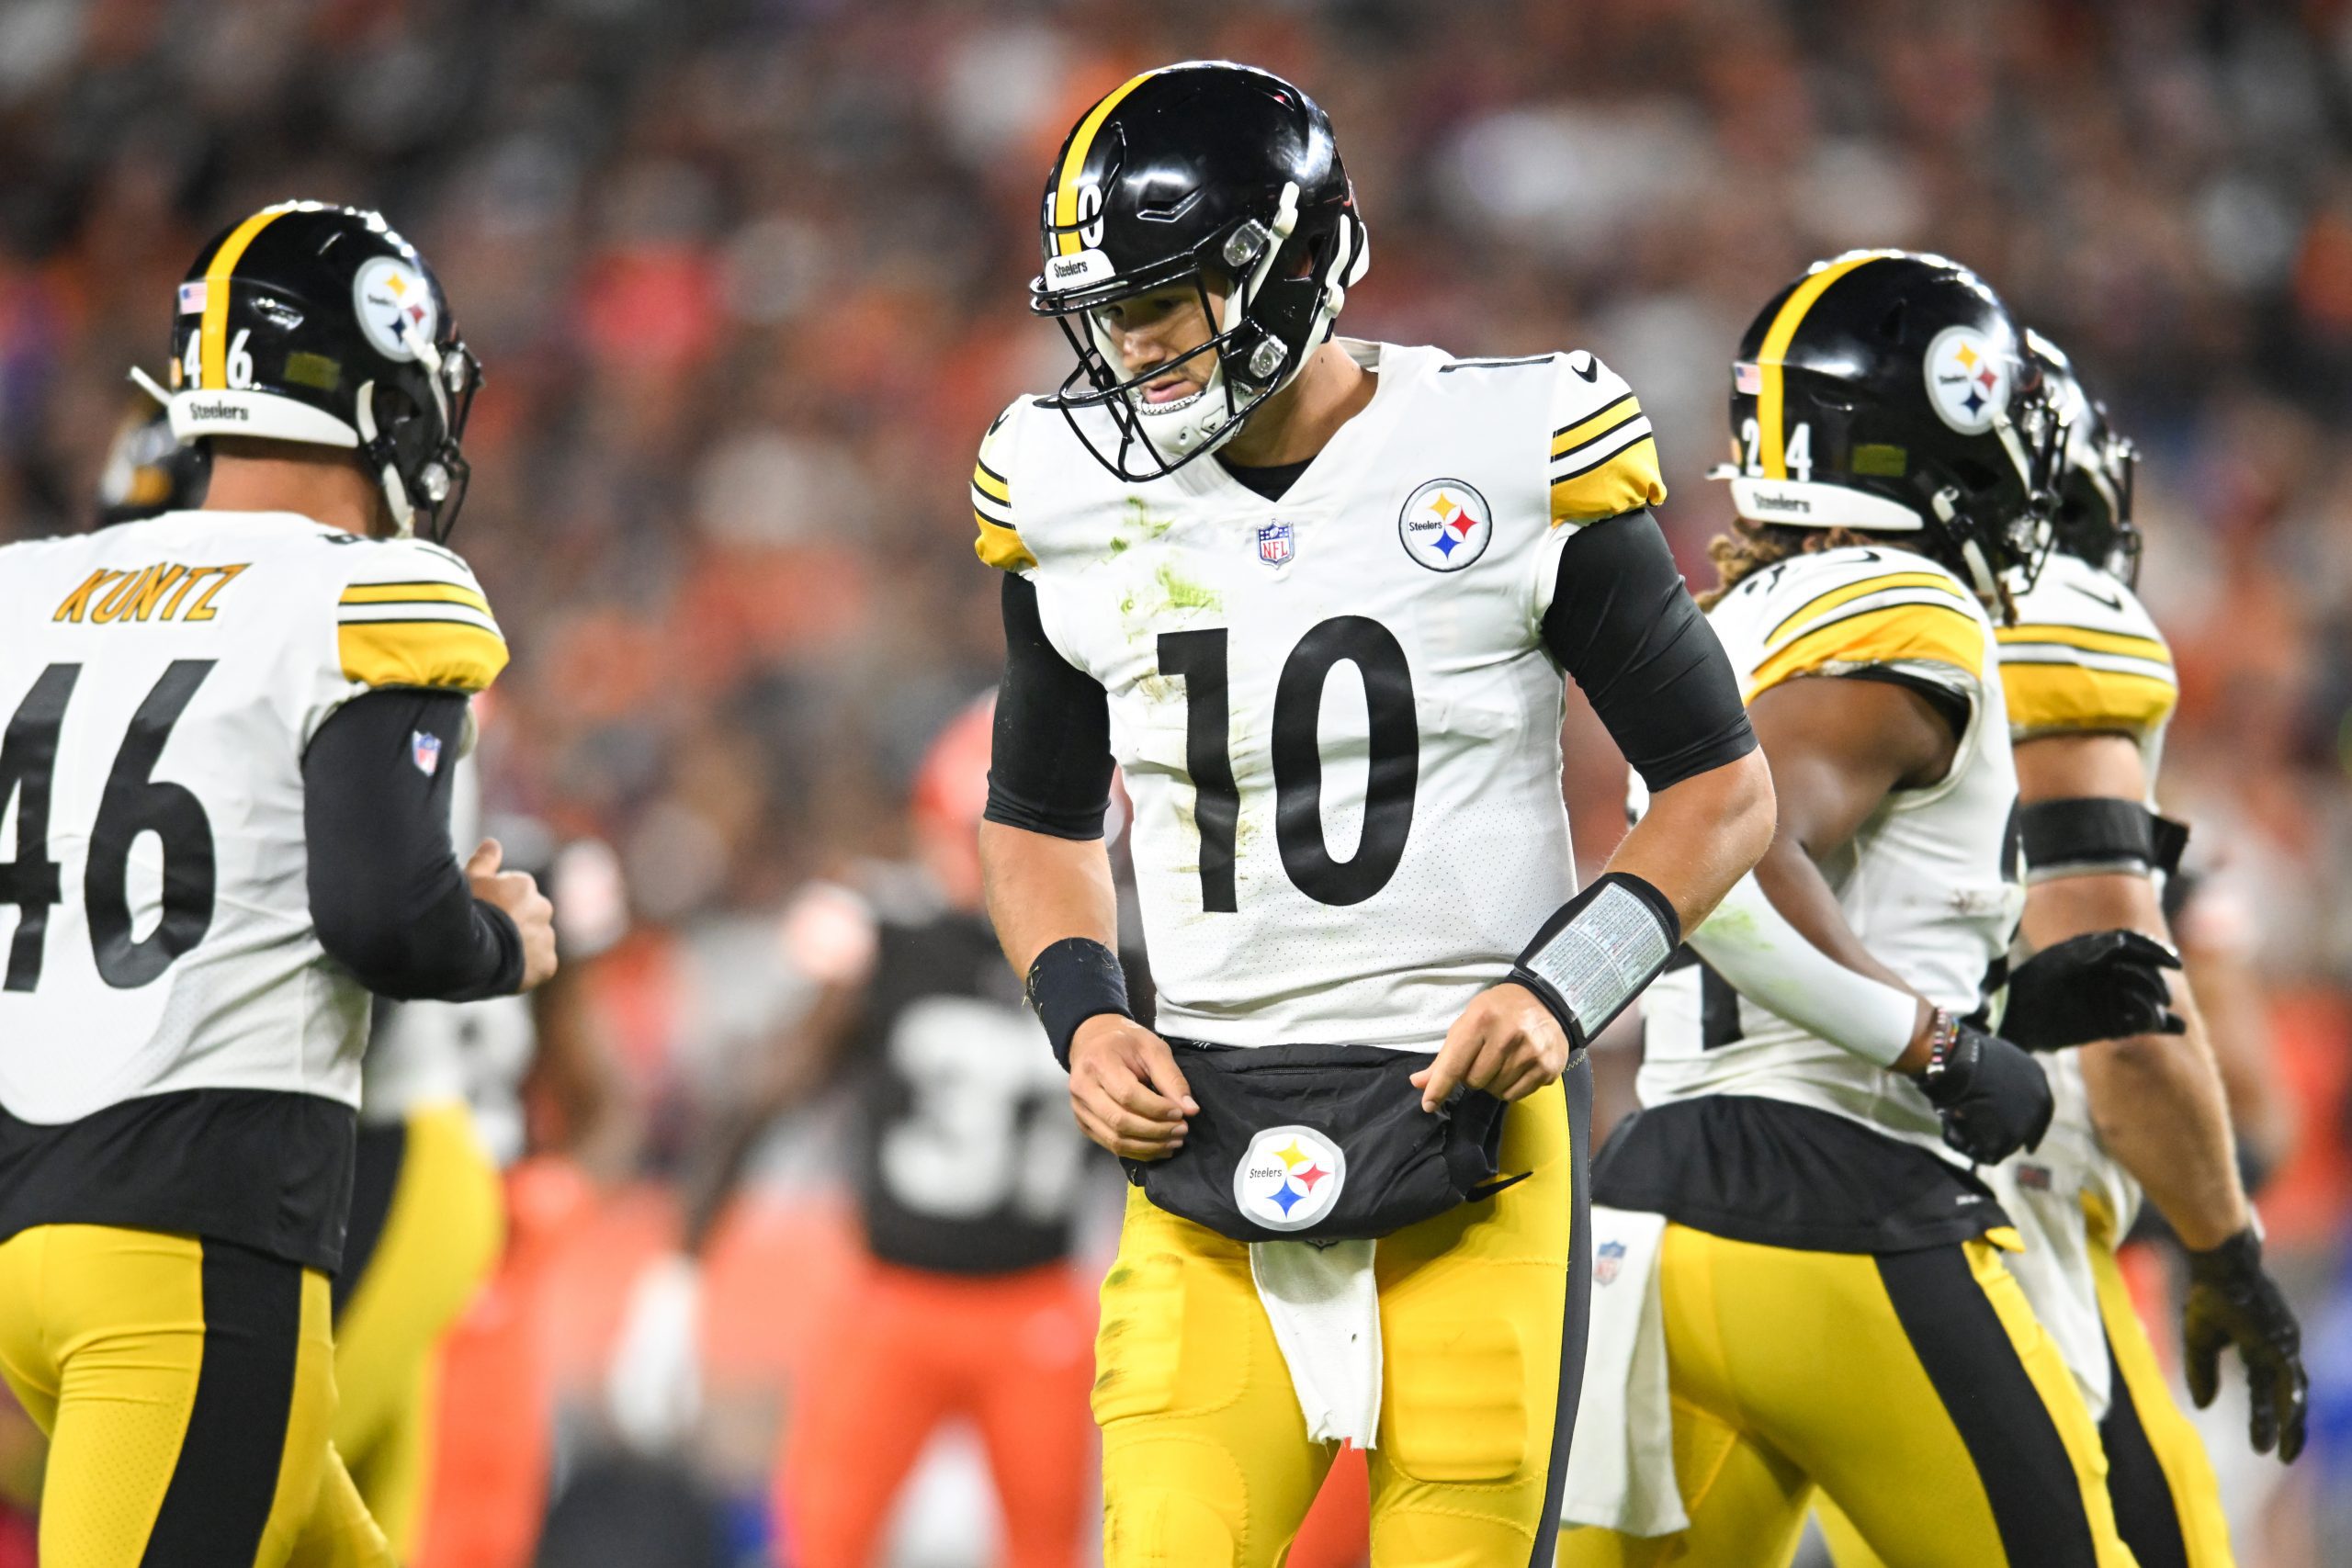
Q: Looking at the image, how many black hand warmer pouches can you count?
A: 1